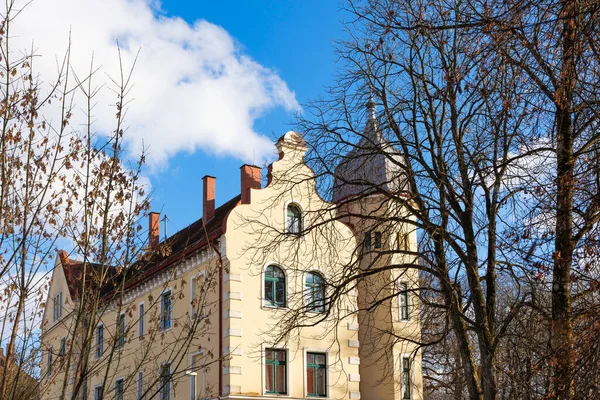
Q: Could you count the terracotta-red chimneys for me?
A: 3